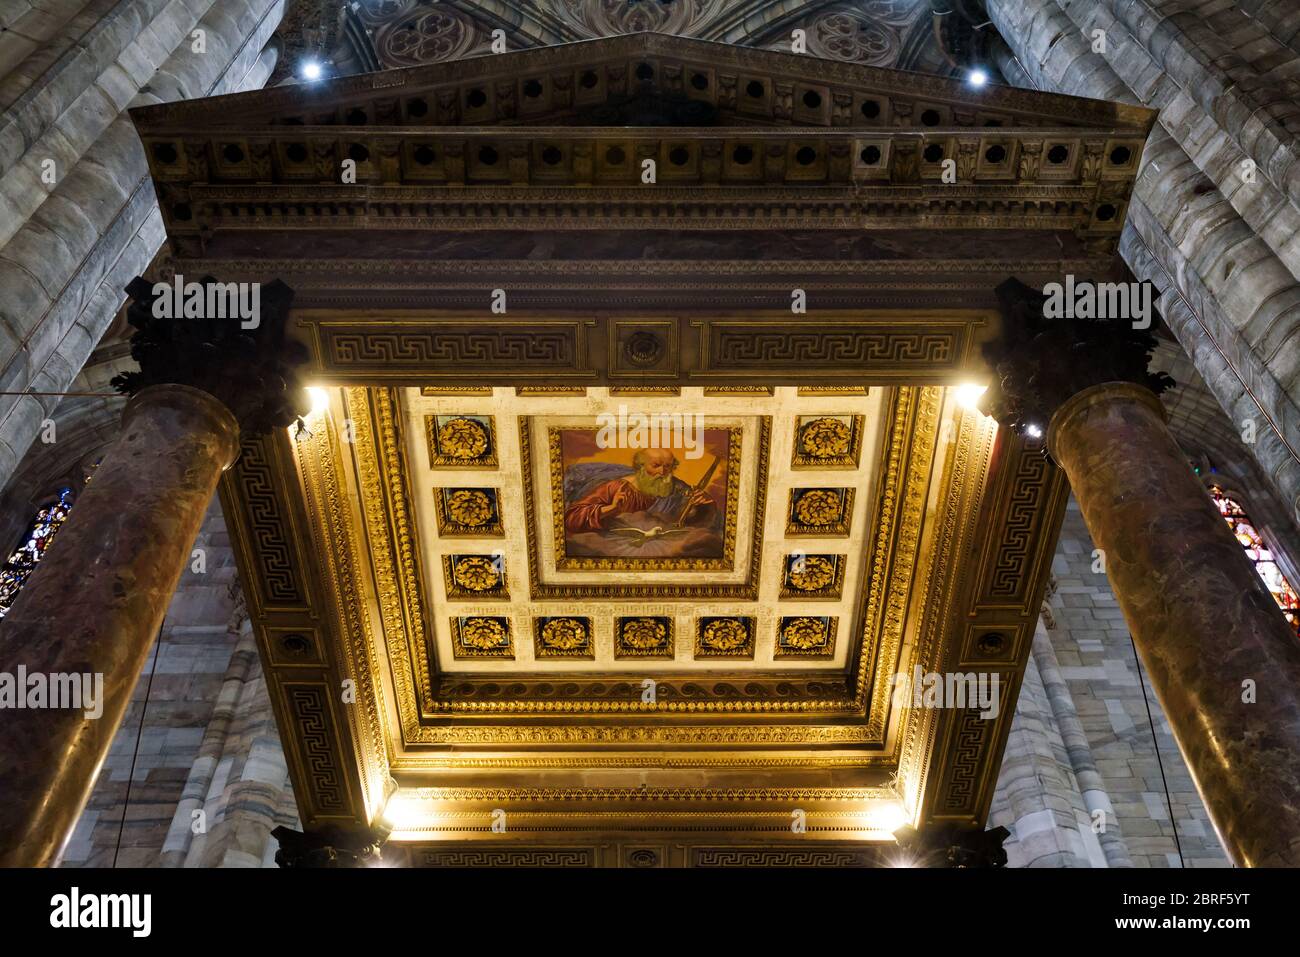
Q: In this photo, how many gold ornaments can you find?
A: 11